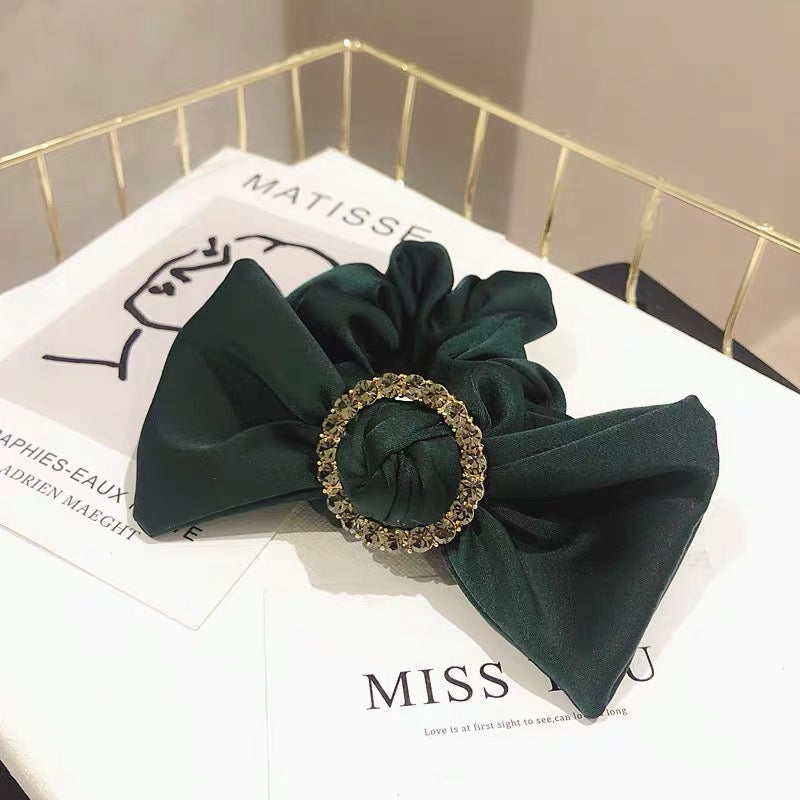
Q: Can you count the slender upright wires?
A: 11